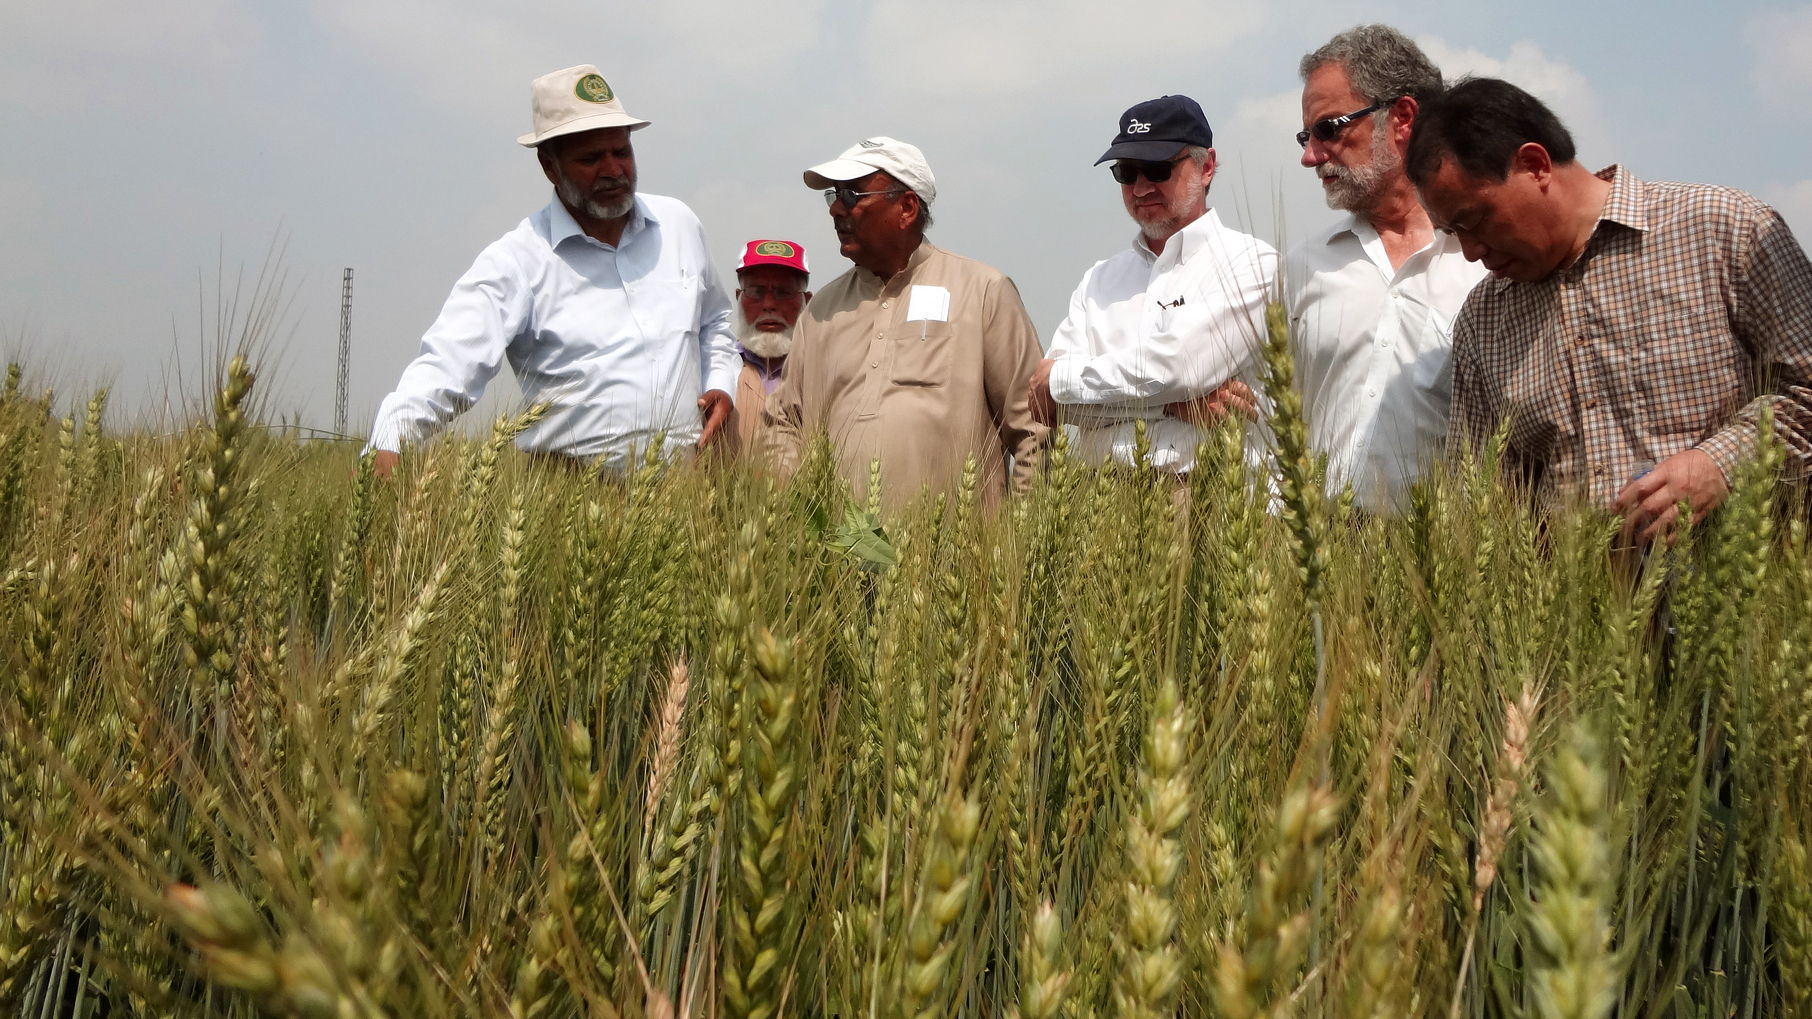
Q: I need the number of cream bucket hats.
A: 1